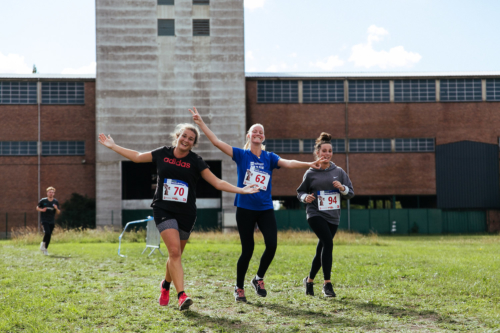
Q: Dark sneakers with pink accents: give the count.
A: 2